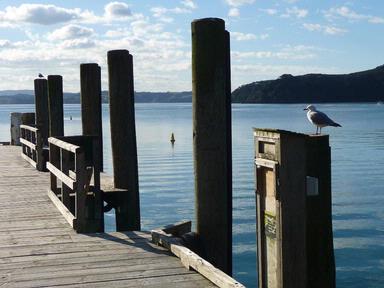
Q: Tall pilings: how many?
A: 5